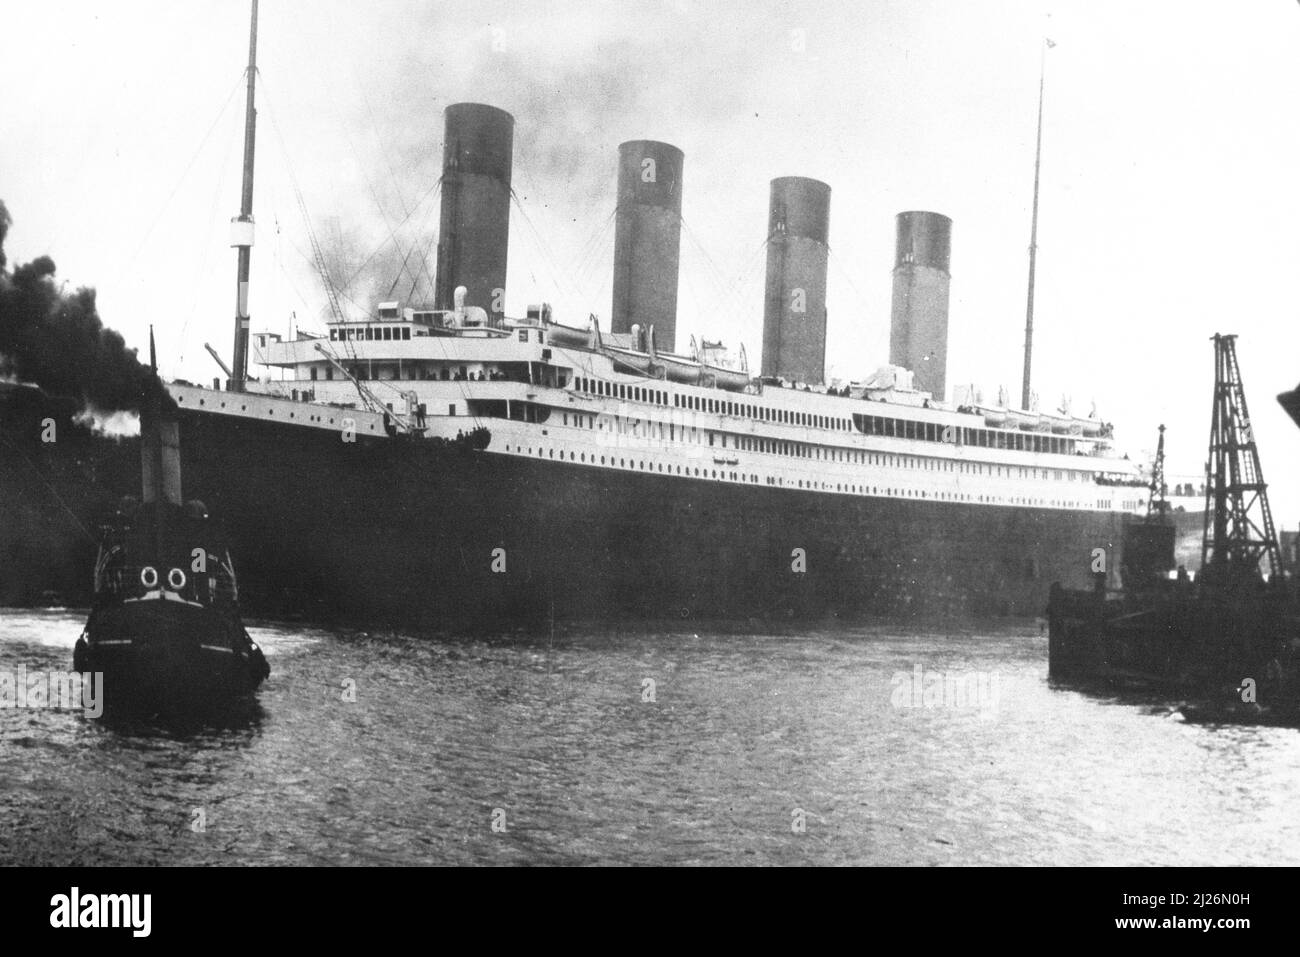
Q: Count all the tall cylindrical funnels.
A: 4